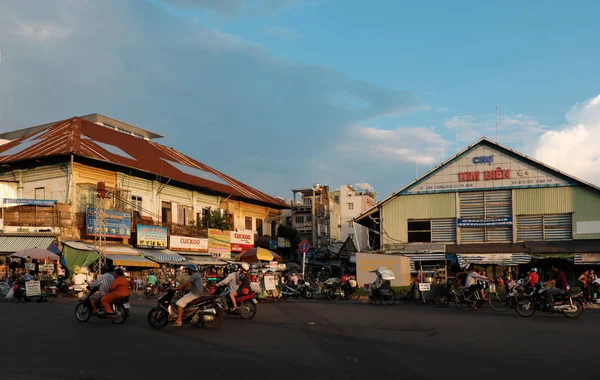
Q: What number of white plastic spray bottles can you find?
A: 0